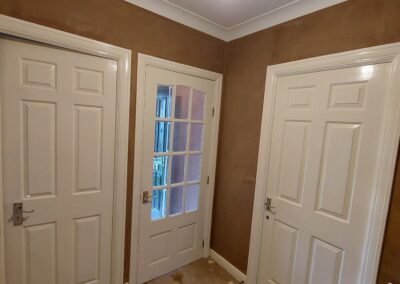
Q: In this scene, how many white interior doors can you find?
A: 3